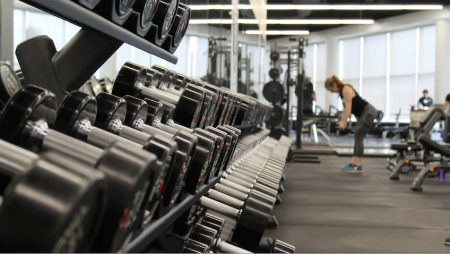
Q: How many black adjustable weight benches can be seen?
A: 2